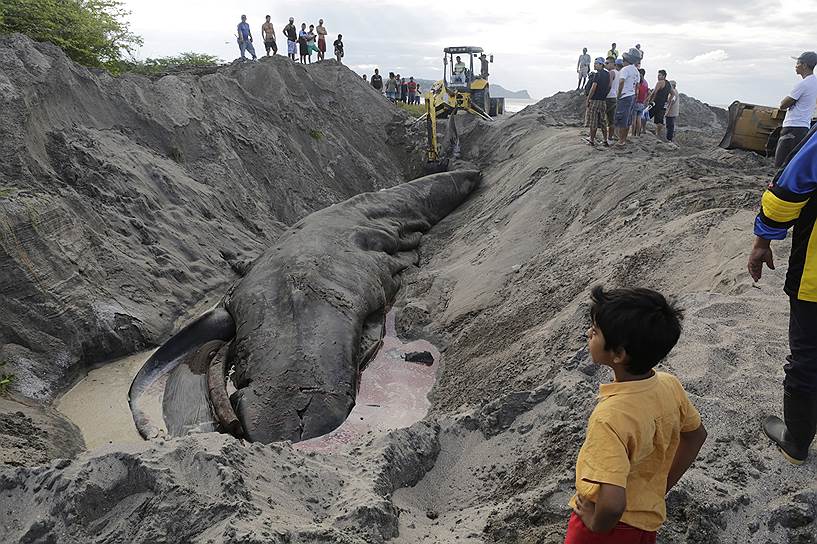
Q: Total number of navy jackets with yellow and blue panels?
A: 1